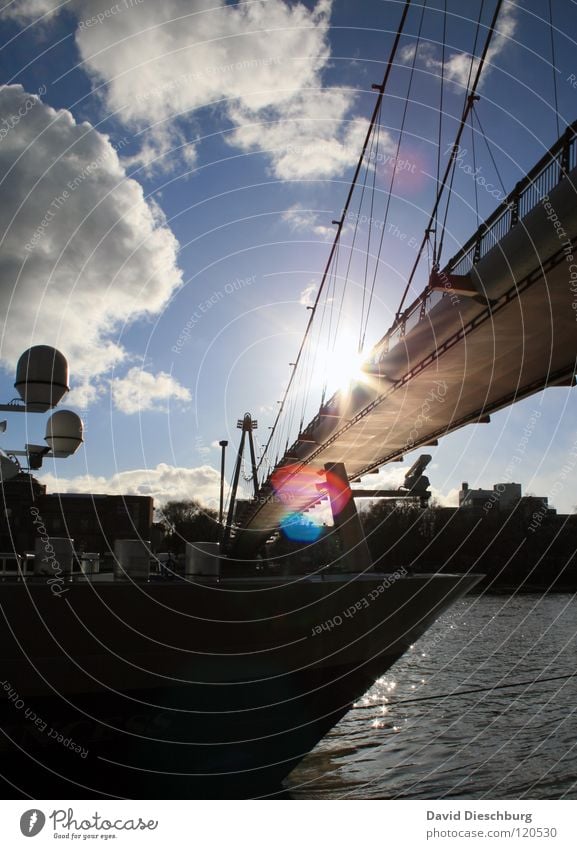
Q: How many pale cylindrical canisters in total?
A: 3